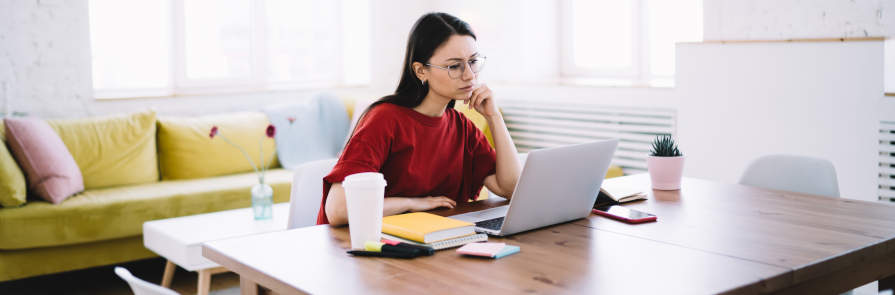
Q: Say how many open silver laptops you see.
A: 1